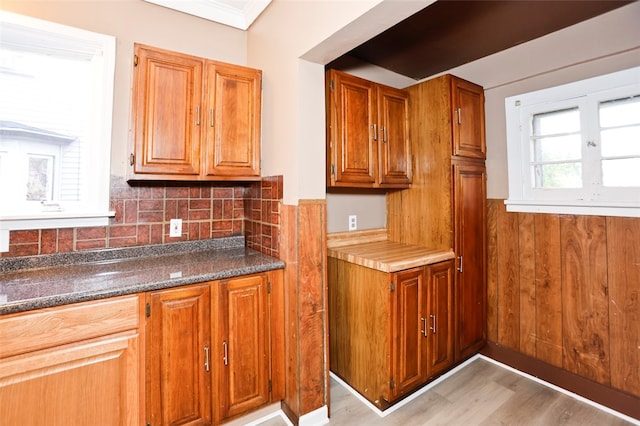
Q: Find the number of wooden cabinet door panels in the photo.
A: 11